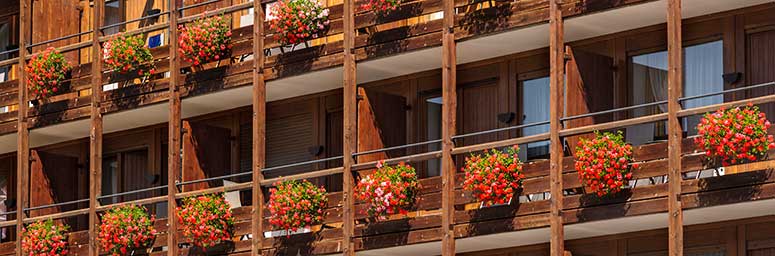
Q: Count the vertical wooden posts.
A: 8